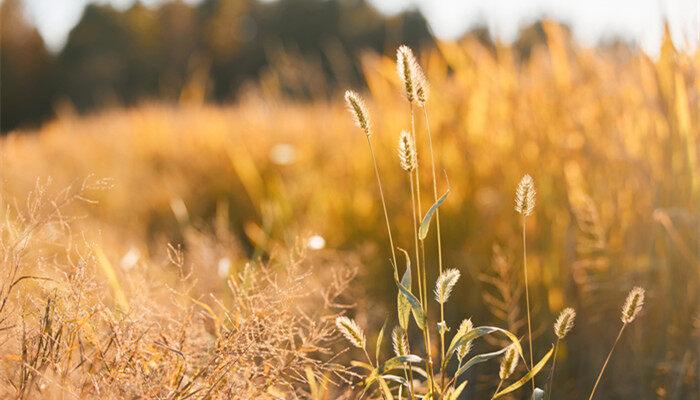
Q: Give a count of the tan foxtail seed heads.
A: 12